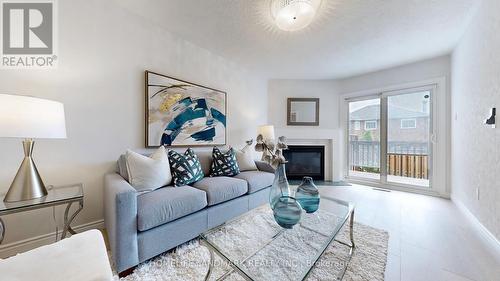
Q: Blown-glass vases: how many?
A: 3